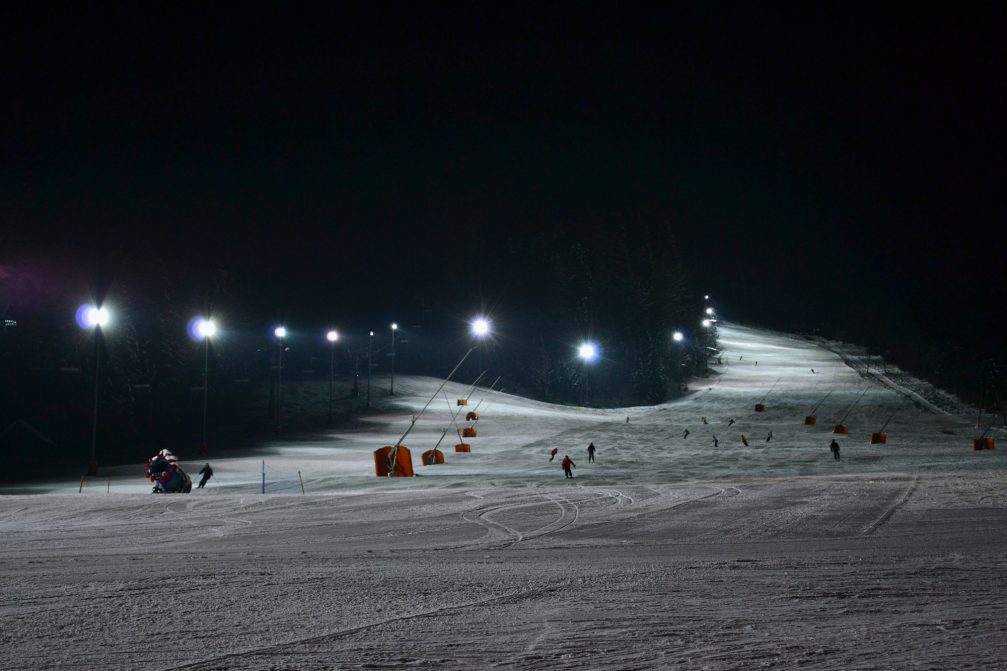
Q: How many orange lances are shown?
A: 11